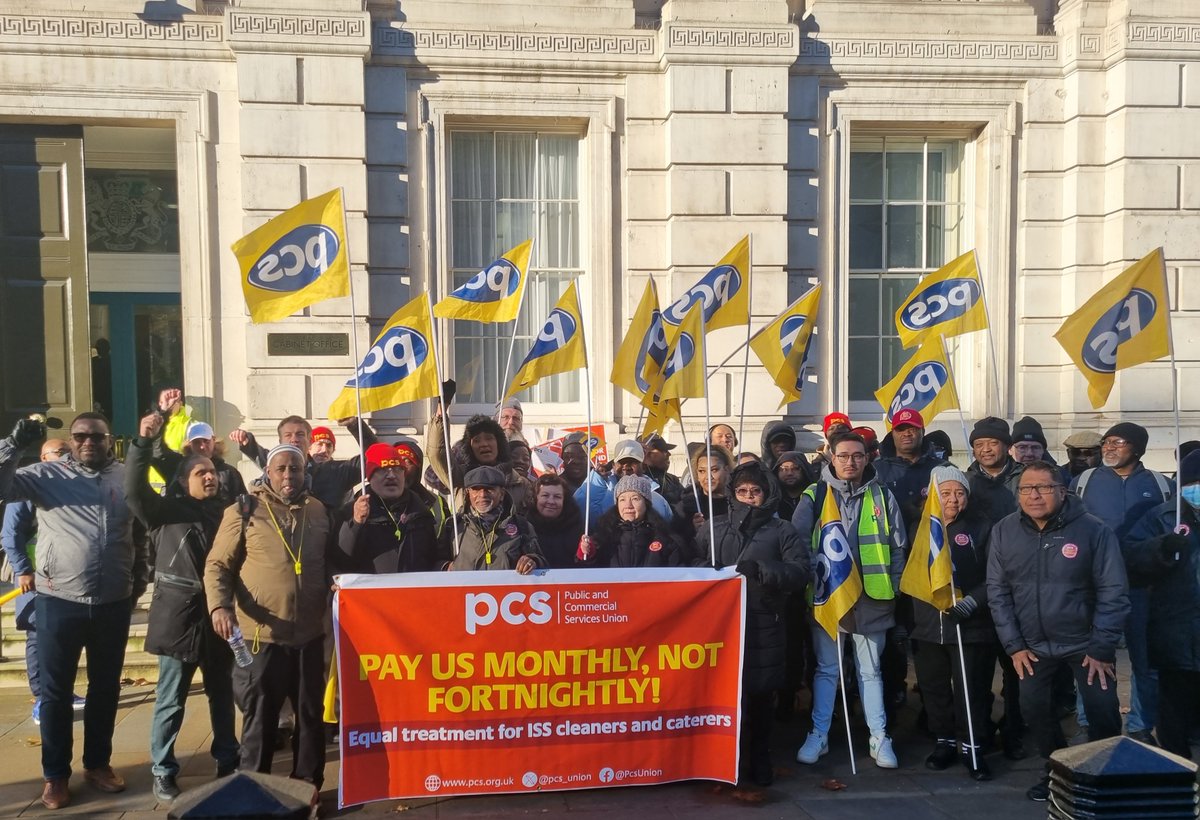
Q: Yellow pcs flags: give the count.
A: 13